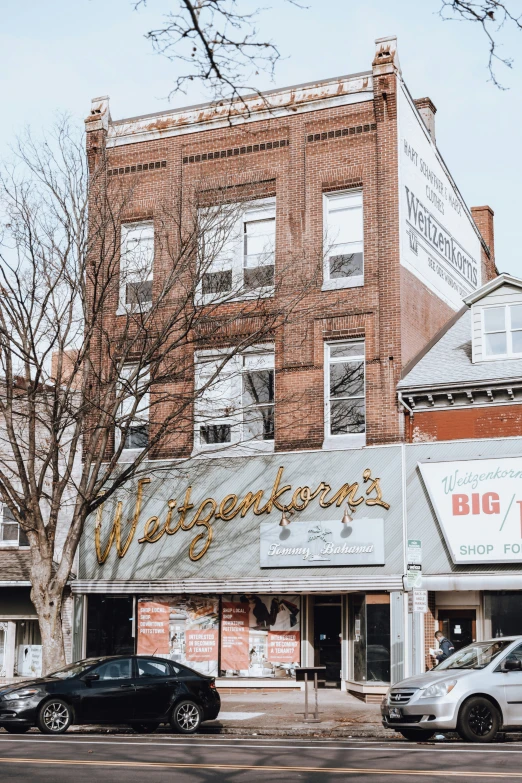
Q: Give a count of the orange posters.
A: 4